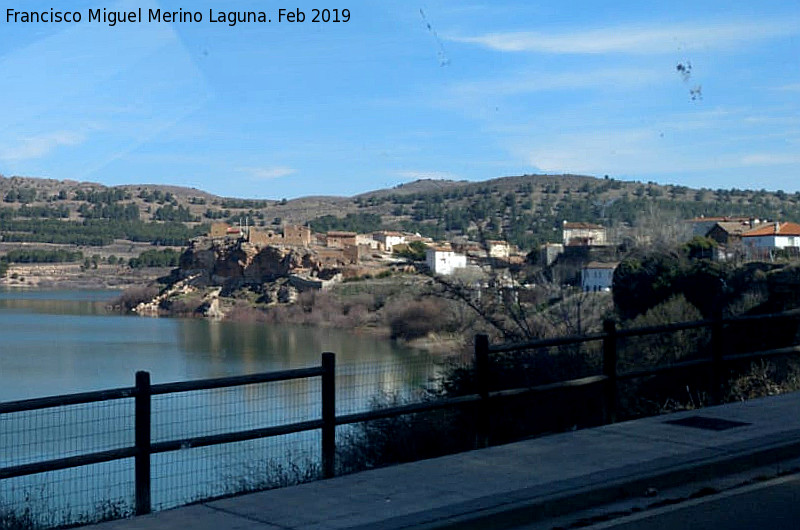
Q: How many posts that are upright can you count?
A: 5